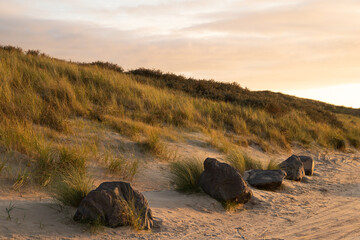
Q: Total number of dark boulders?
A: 5